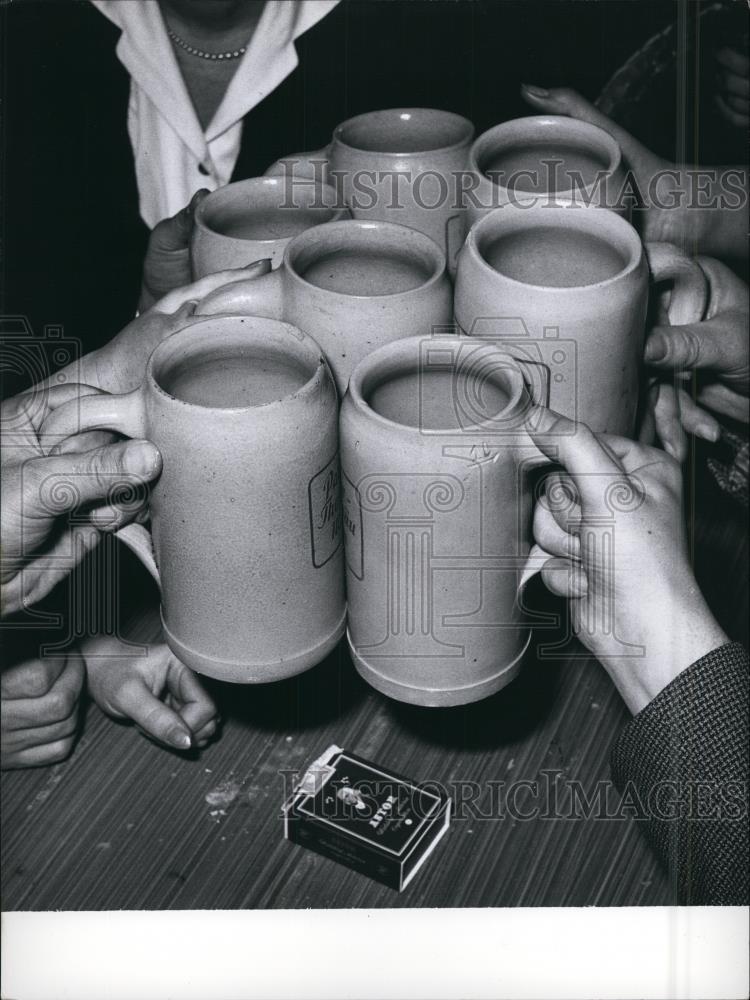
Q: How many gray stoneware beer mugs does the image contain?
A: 7